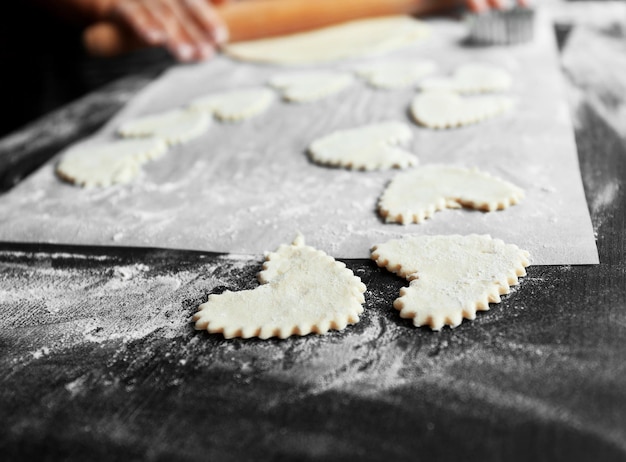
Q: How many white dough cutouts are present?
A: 11